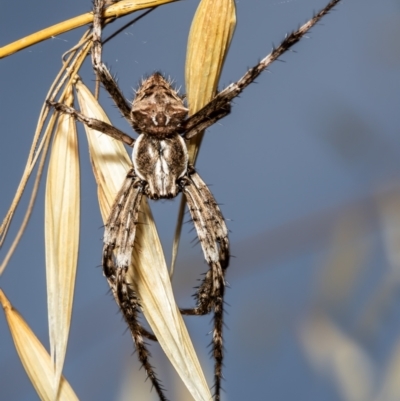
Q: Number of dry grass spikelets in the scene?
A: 4